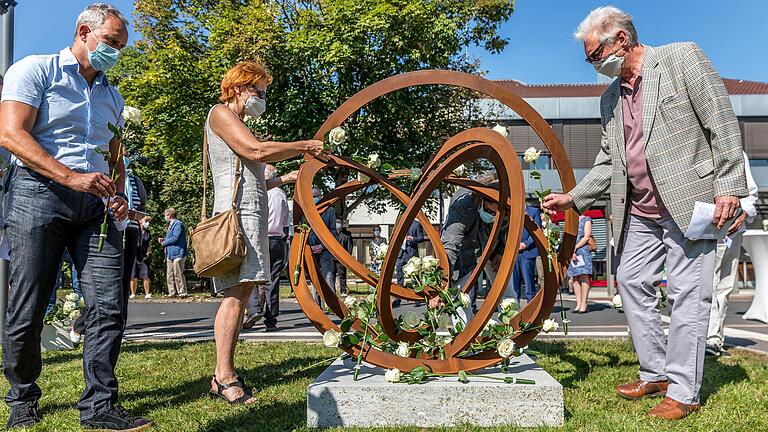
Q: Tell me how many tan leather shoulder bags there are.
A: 1